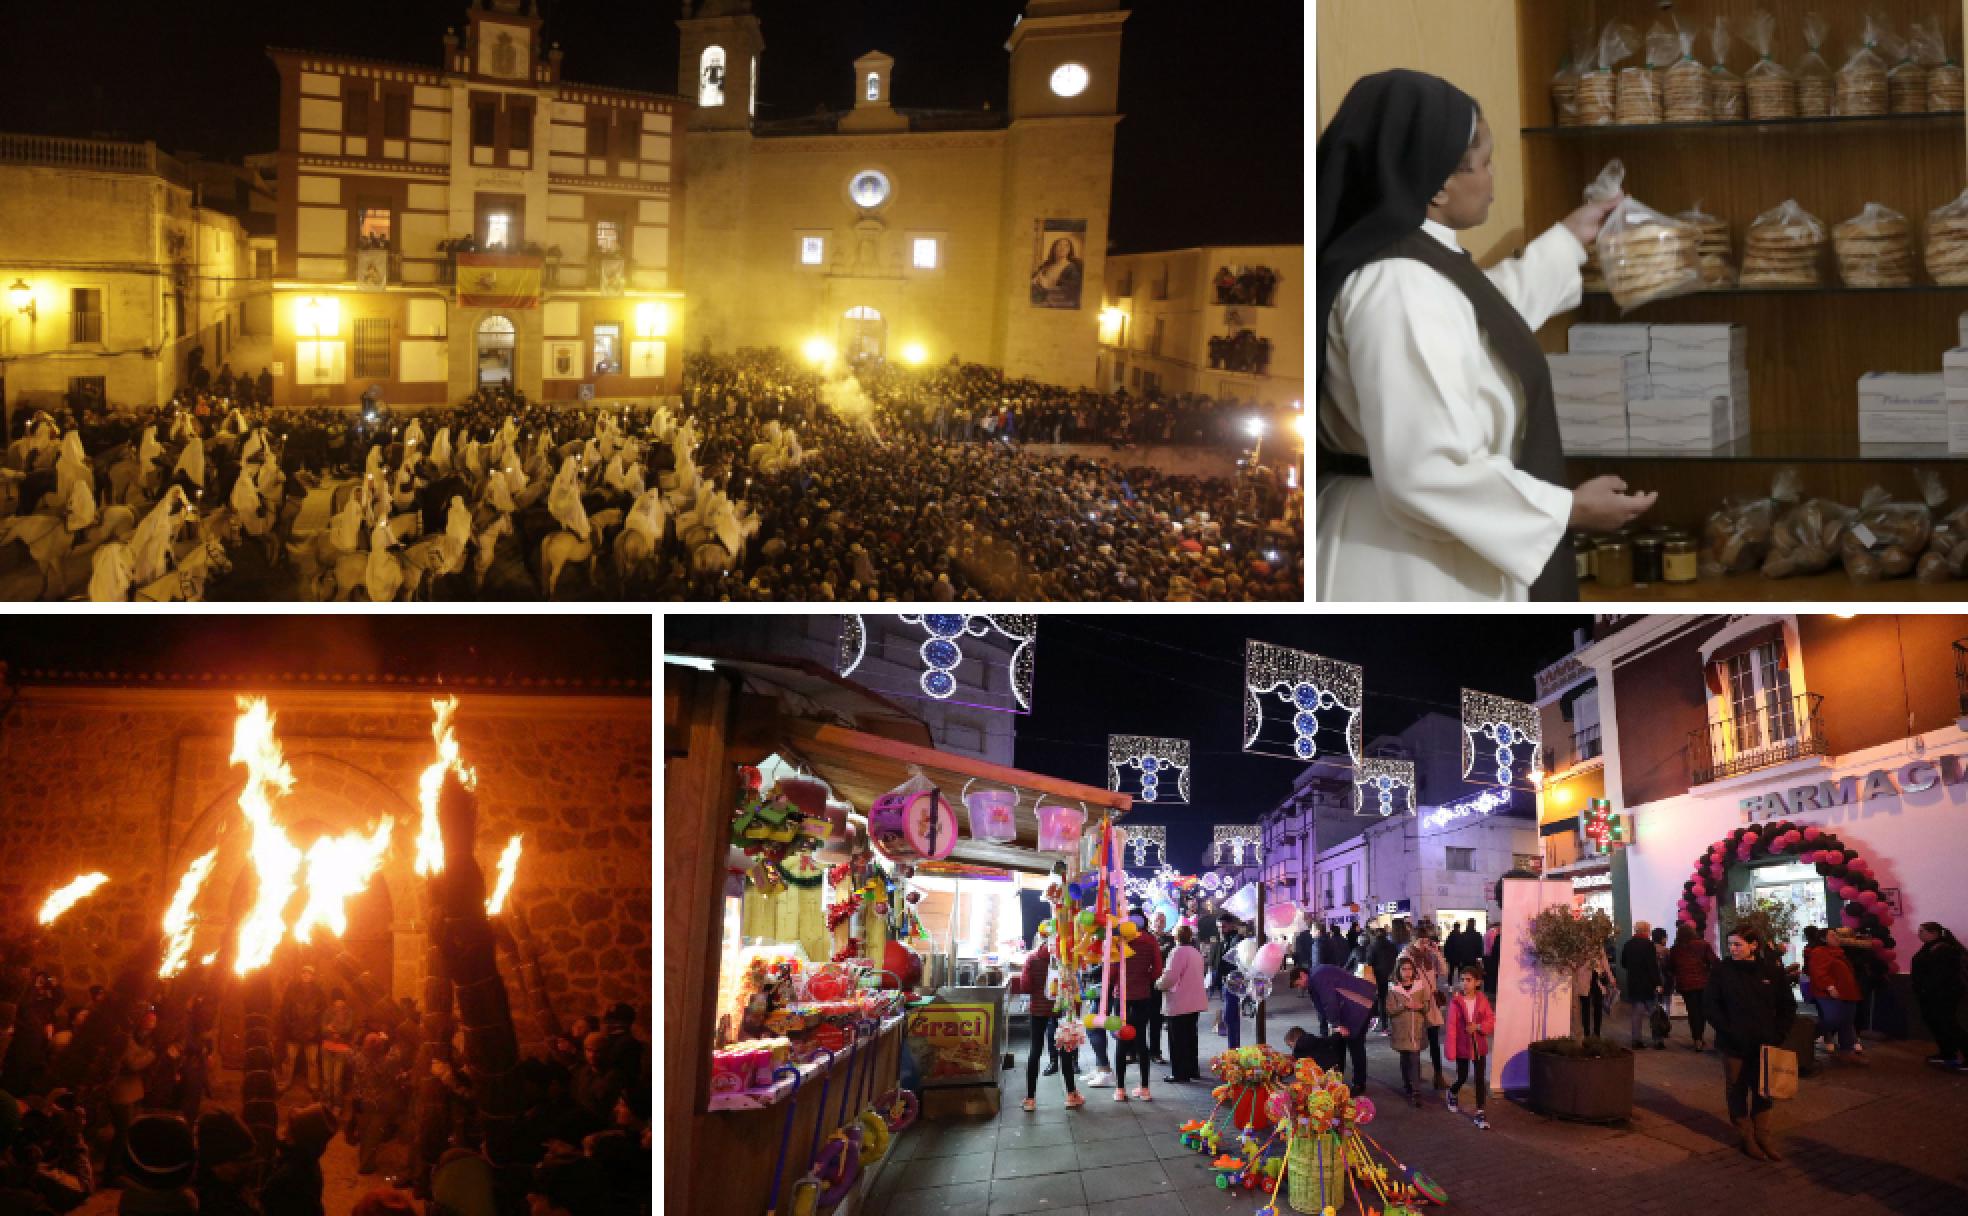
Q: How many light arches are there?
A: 7